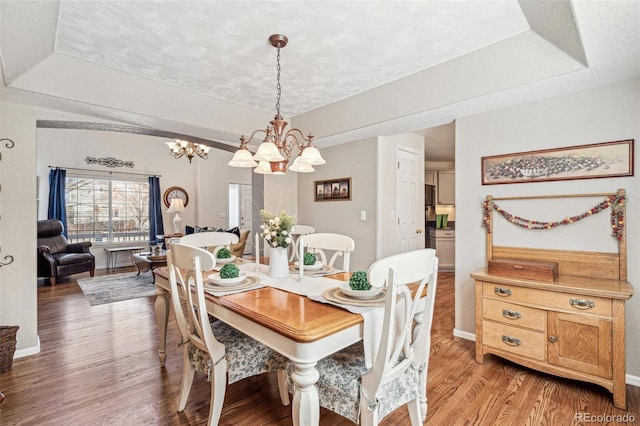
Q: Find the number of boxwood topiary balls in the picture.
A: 4